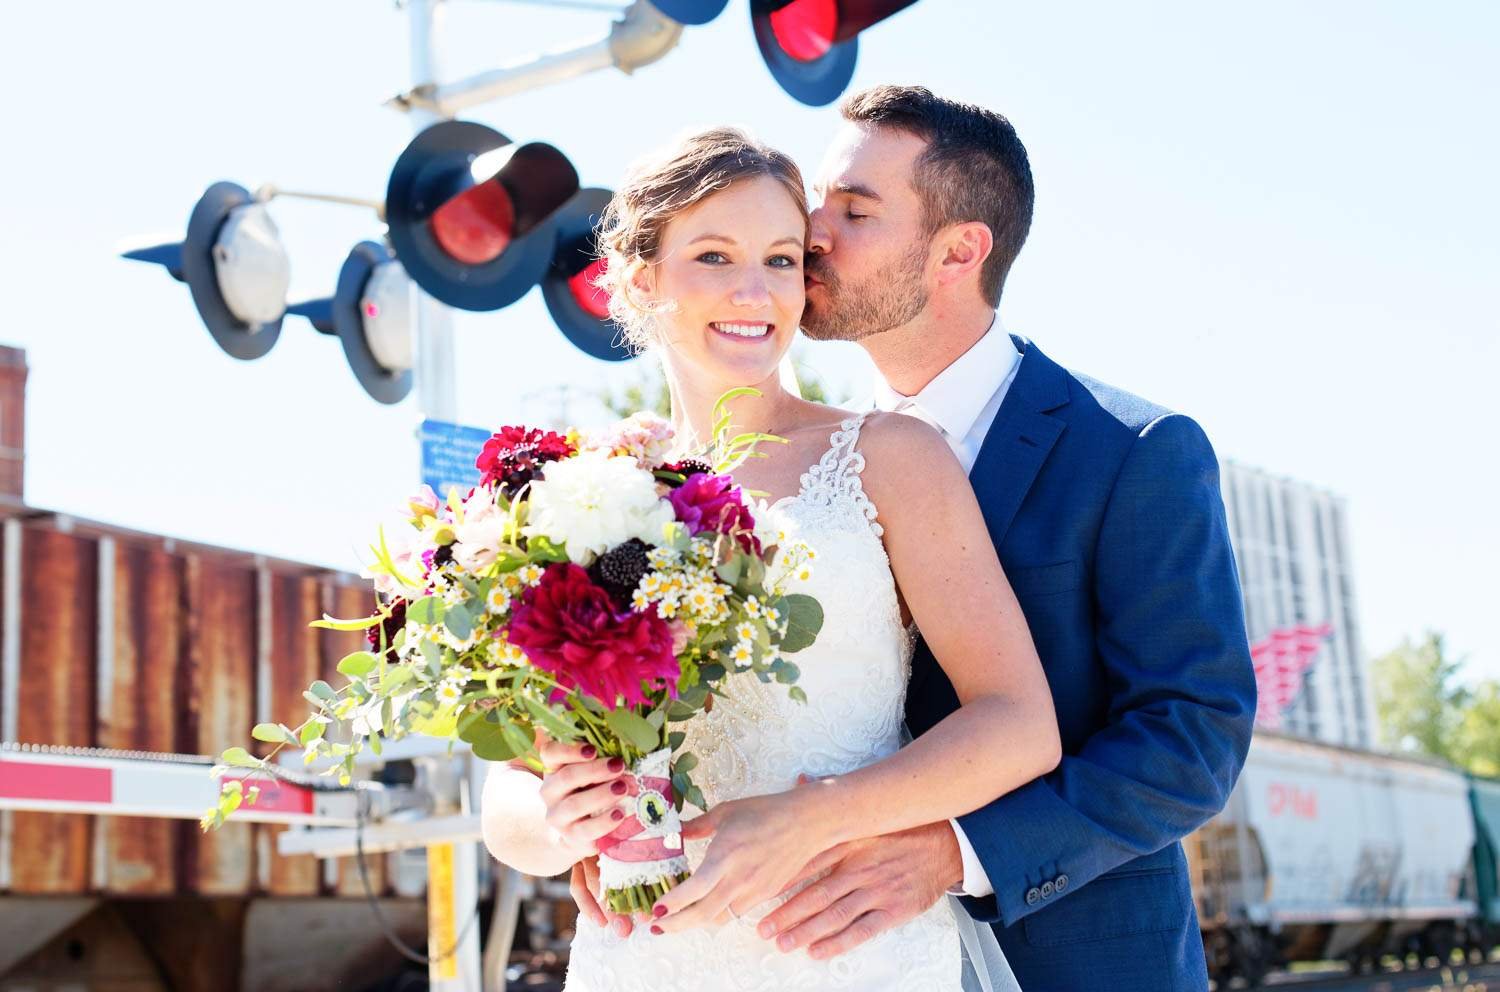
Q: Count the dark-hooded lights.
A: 6